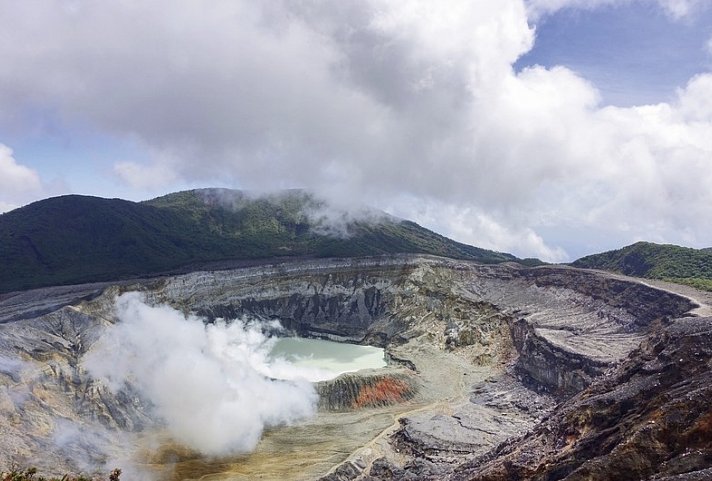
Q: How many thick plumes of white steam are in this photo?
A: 1